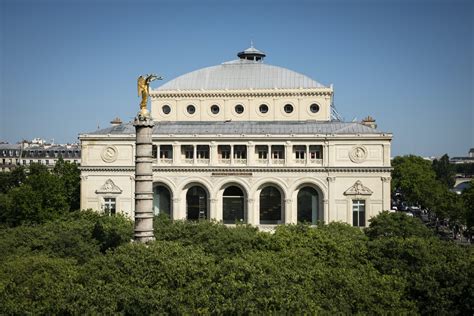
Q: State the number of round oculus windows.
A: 7